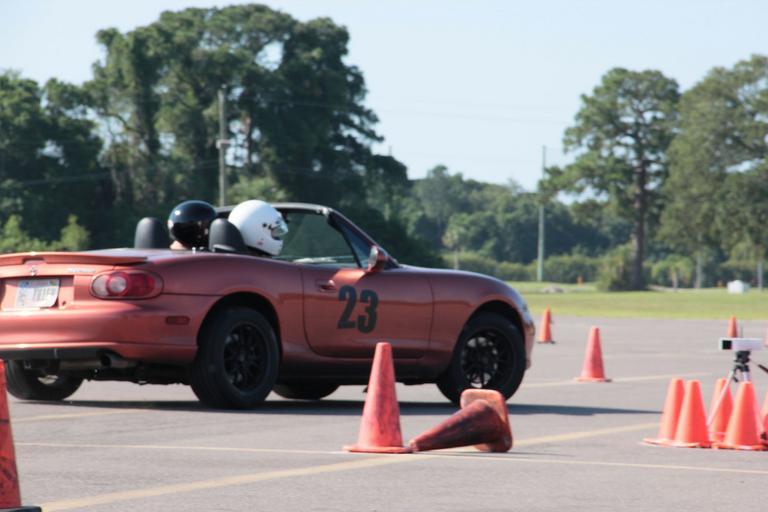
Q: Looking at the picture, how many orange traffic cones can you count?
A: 11